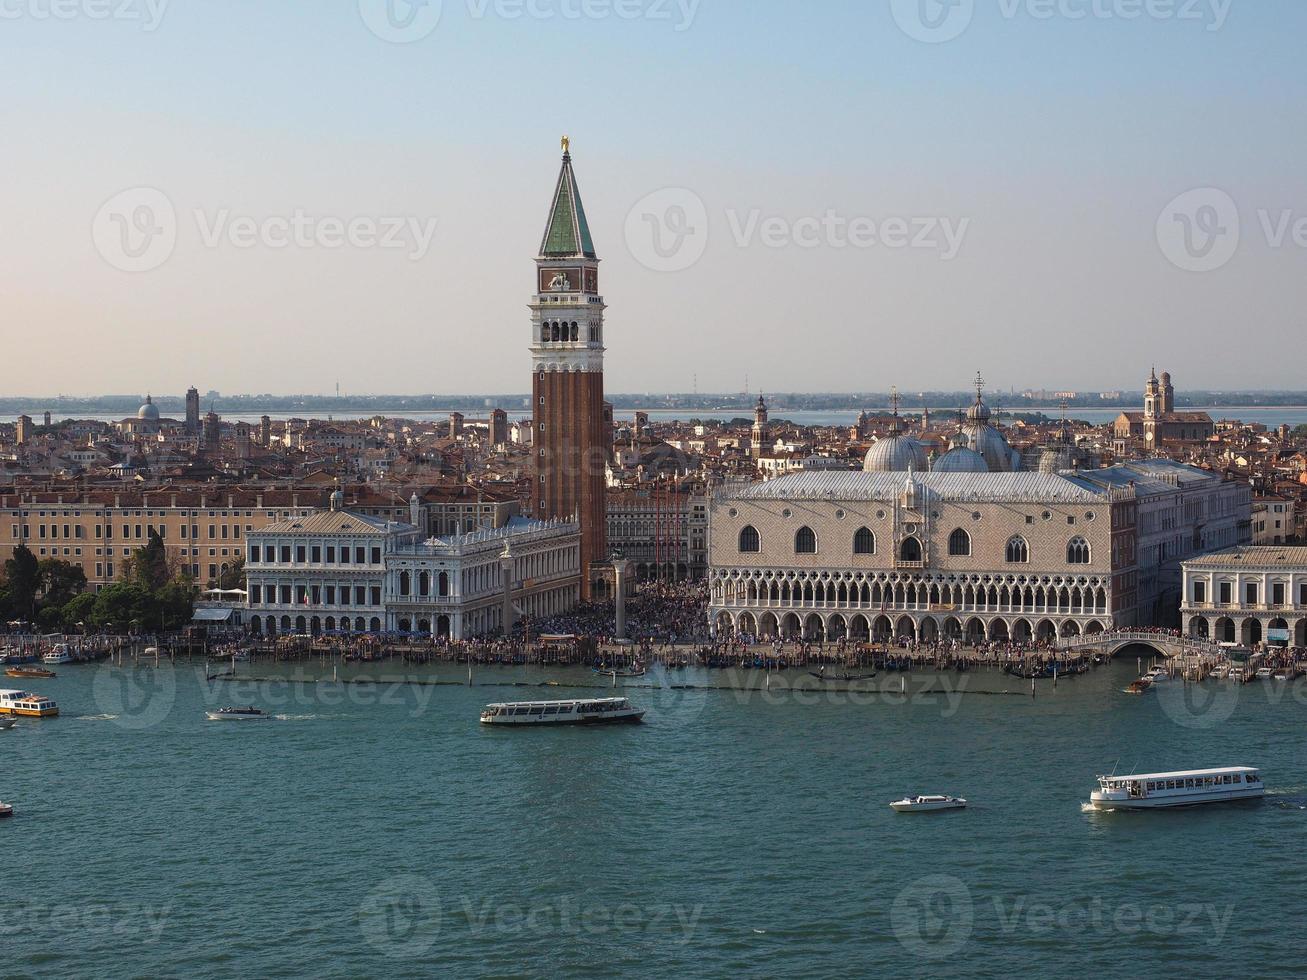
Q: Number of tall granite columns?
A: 2